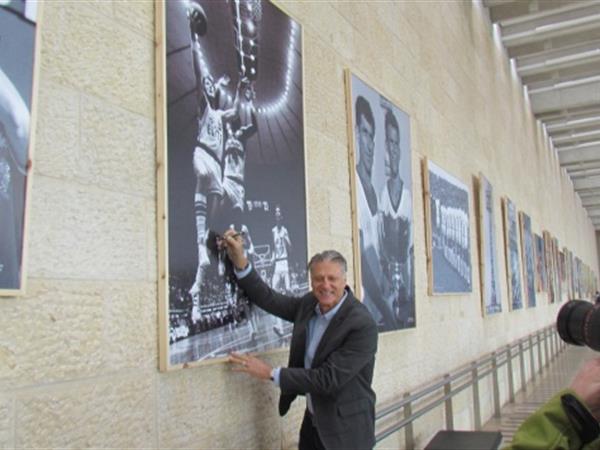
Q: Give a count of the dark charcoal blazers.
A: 1